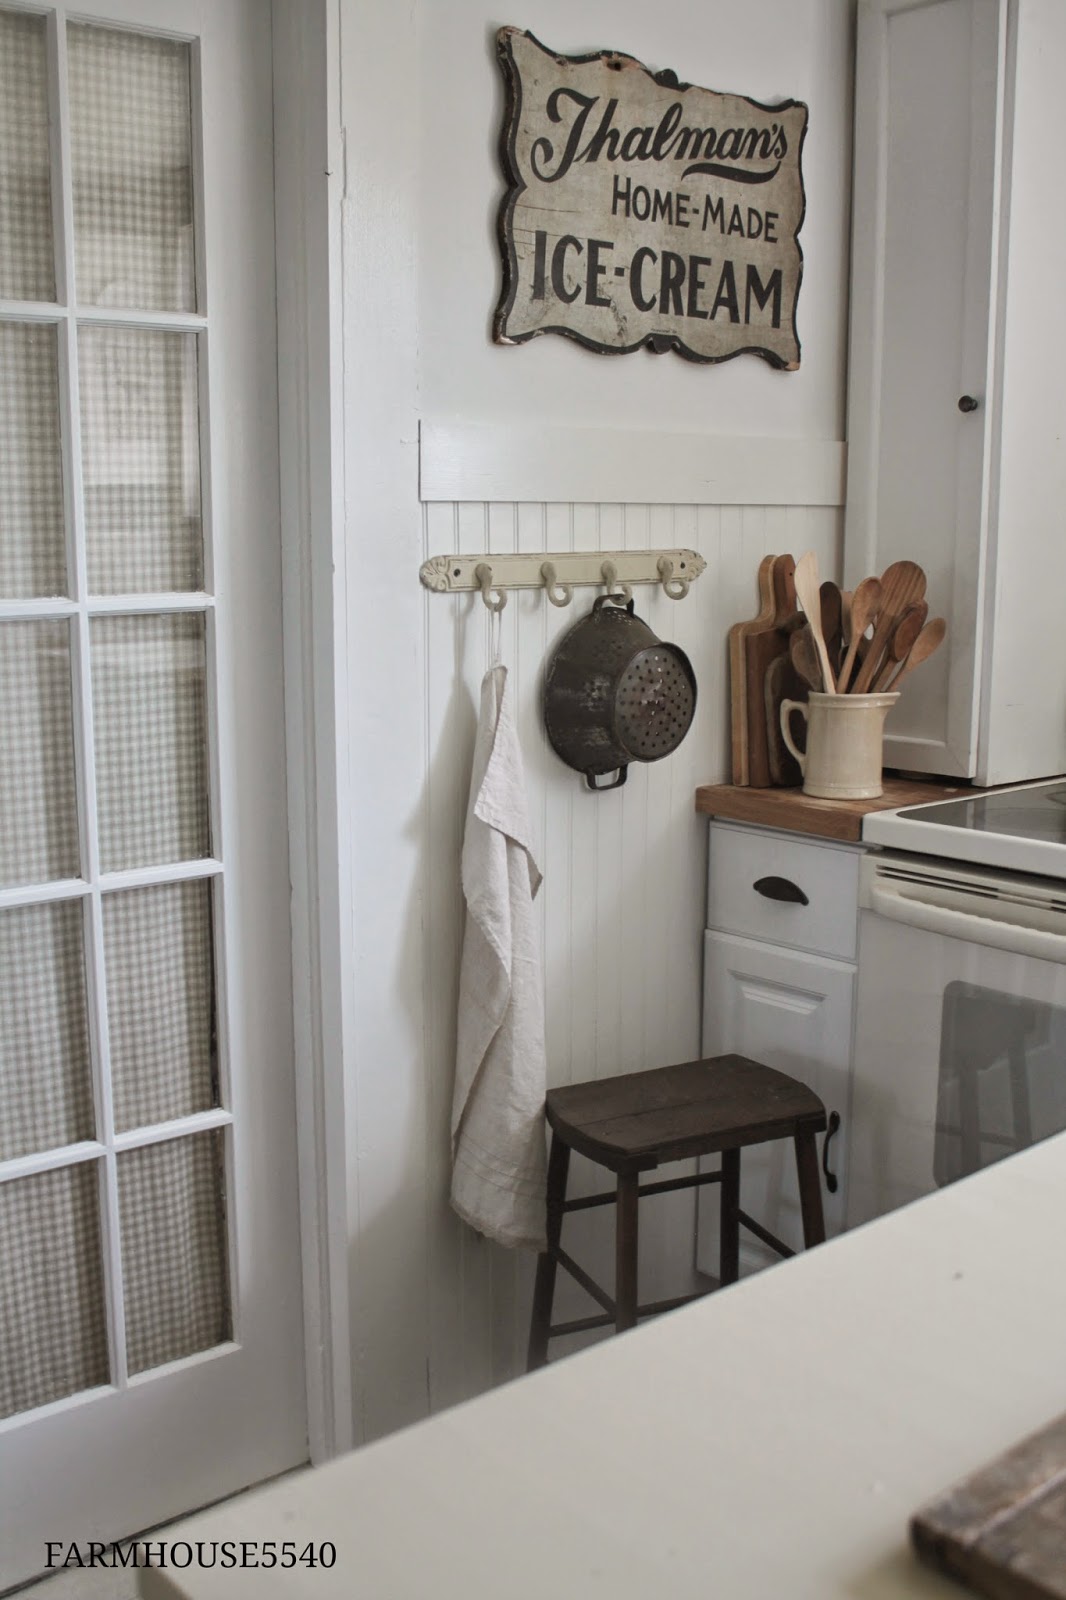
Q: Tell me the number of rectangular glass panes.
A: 10